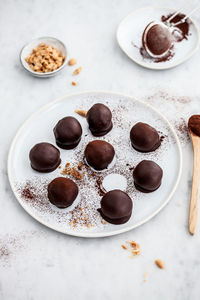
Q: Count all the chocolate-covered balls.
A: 8